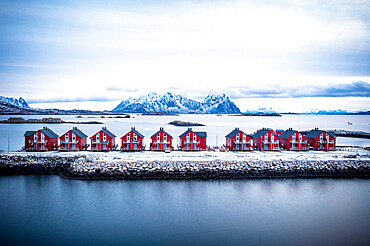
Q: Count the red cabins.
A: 10